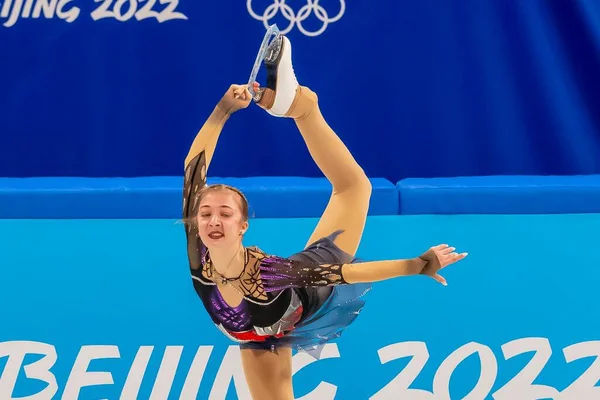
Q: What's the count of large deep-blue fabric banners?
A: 1